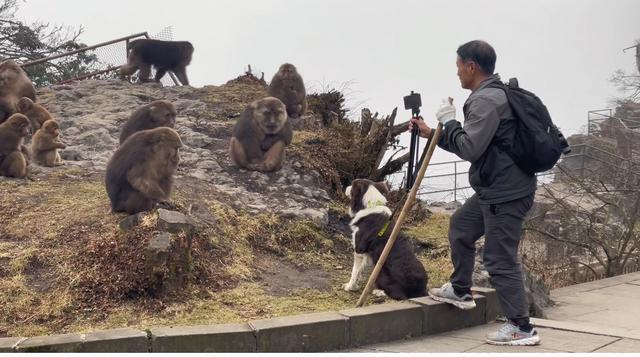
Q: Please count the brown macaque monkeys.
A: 9